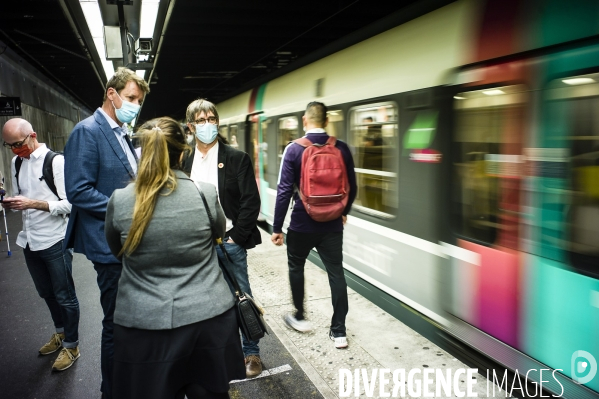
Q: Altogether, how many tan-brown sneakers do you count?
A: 2